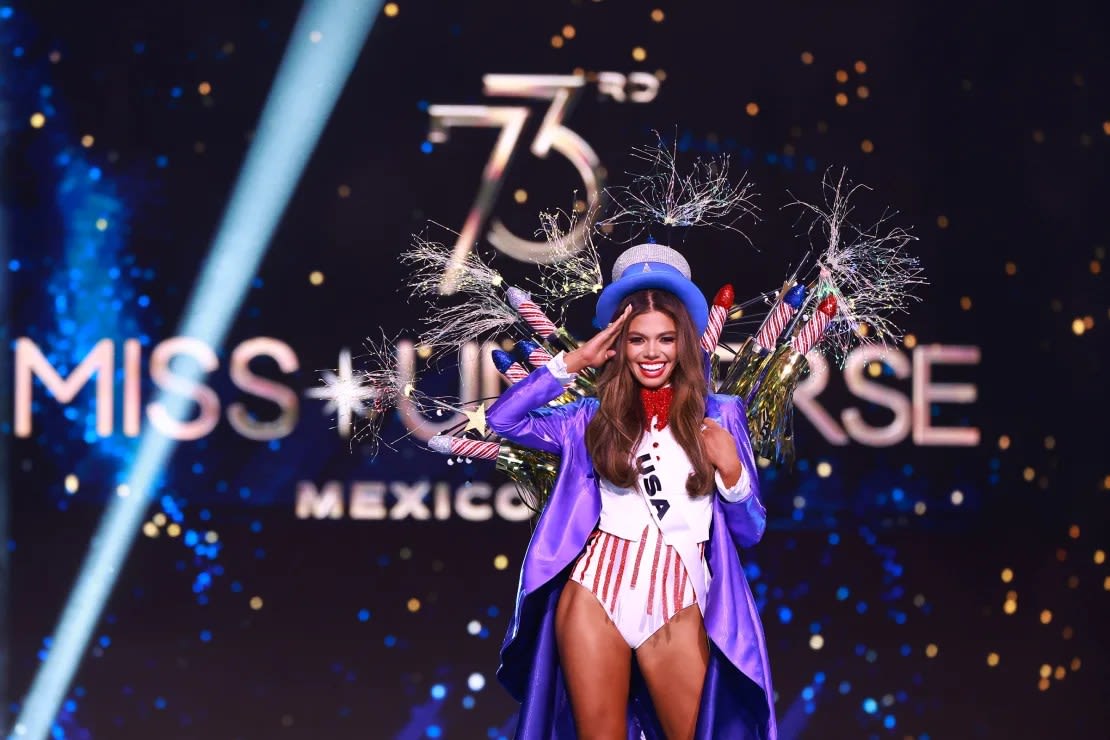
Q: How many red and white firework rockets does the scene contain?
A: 7